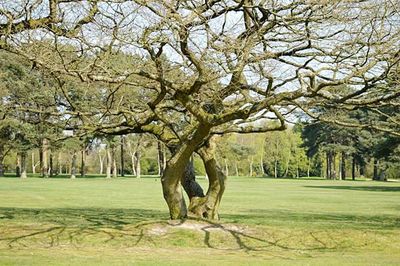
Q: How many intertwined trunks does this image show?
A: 3